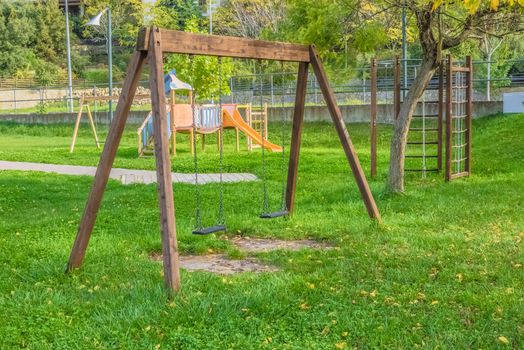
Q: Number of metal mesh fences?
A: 1